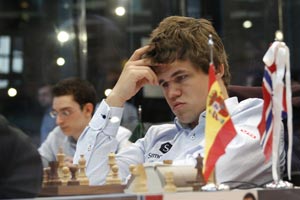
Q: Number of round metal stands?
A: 2